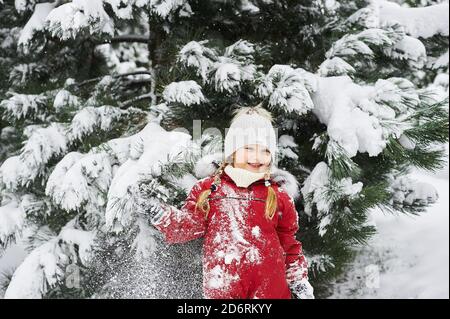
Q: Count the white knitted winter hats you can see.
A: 1